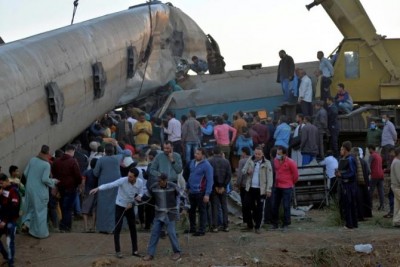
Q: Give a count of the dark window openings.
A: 3